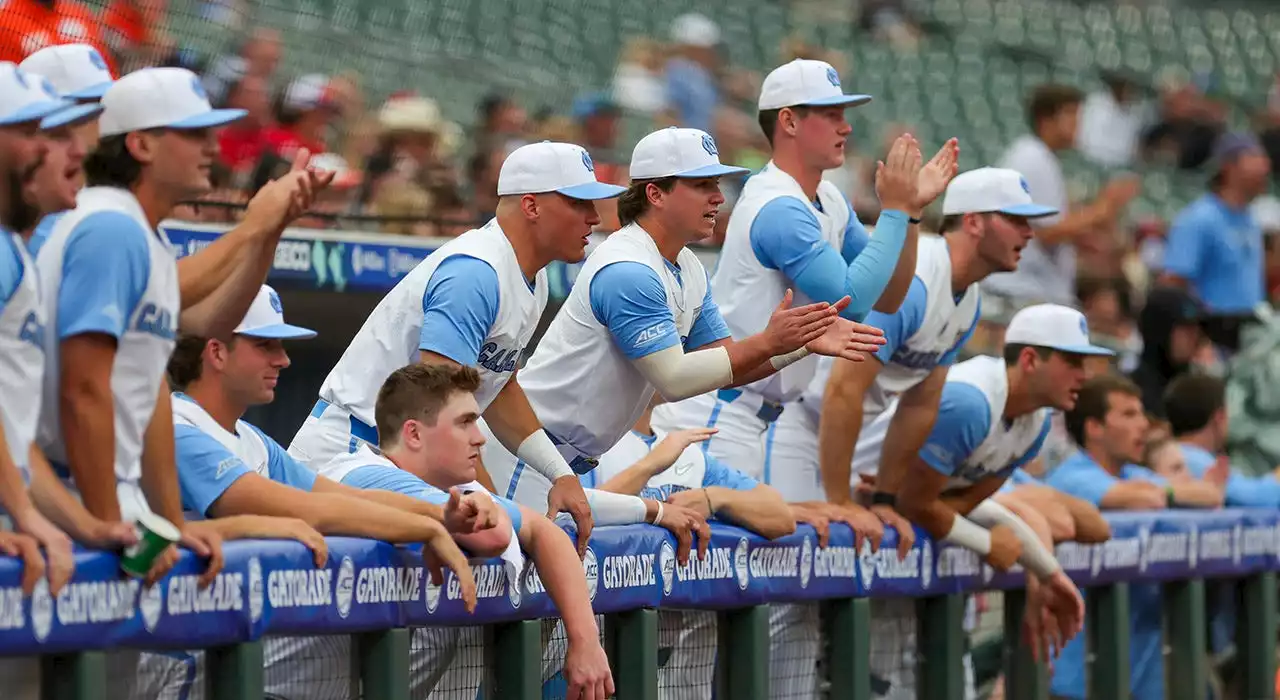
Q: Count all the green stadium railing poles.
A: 12